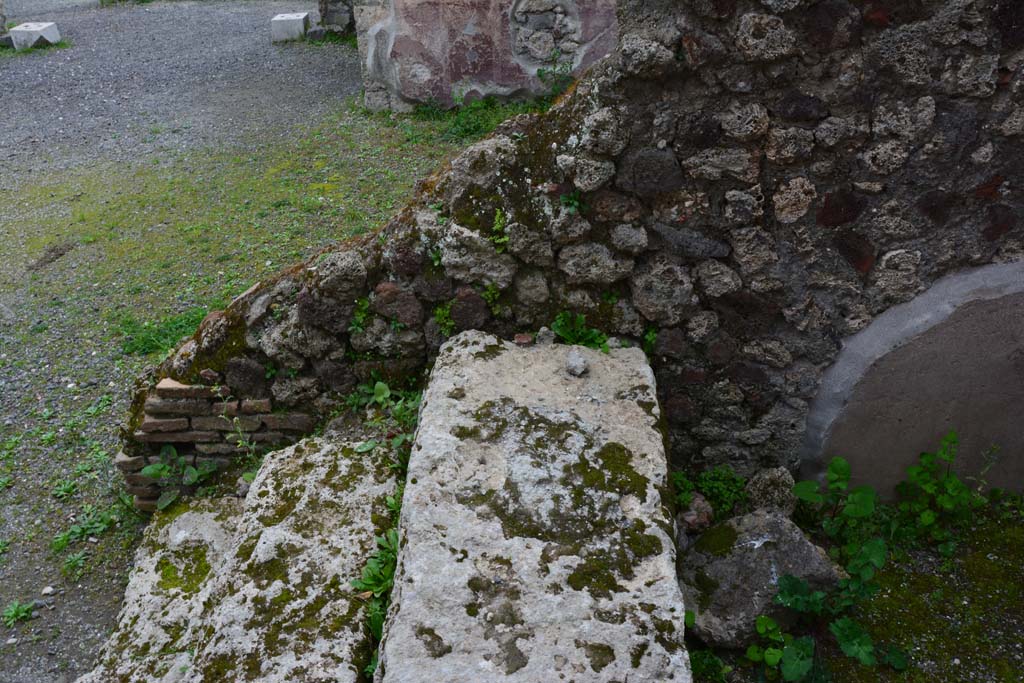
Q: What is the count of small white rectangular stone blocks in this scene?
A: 2